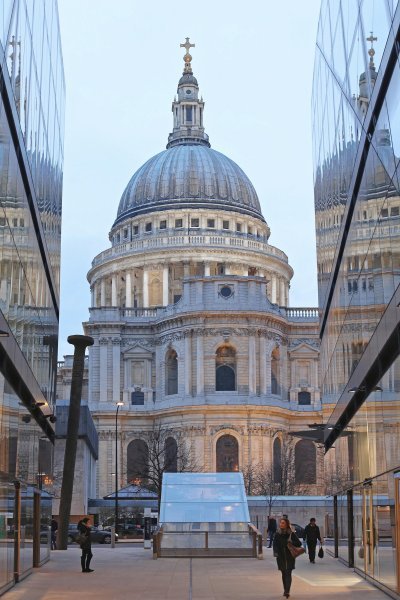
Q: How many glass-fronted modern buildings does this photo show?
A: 2